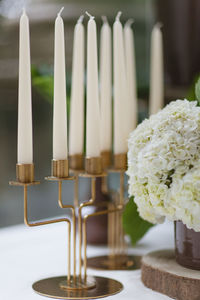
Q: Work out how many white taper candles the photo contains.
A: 8